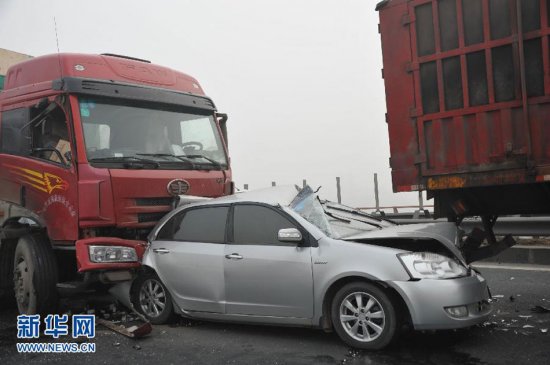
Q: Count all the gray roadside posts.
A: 6